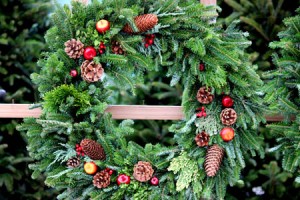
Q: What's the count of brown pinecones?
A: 12